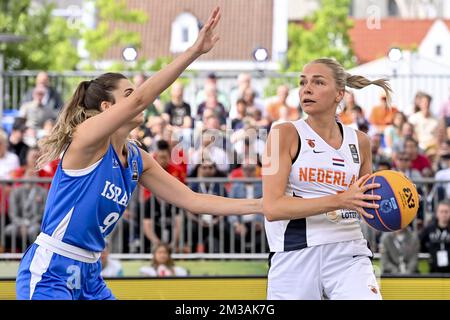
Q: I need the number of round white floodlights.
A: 3